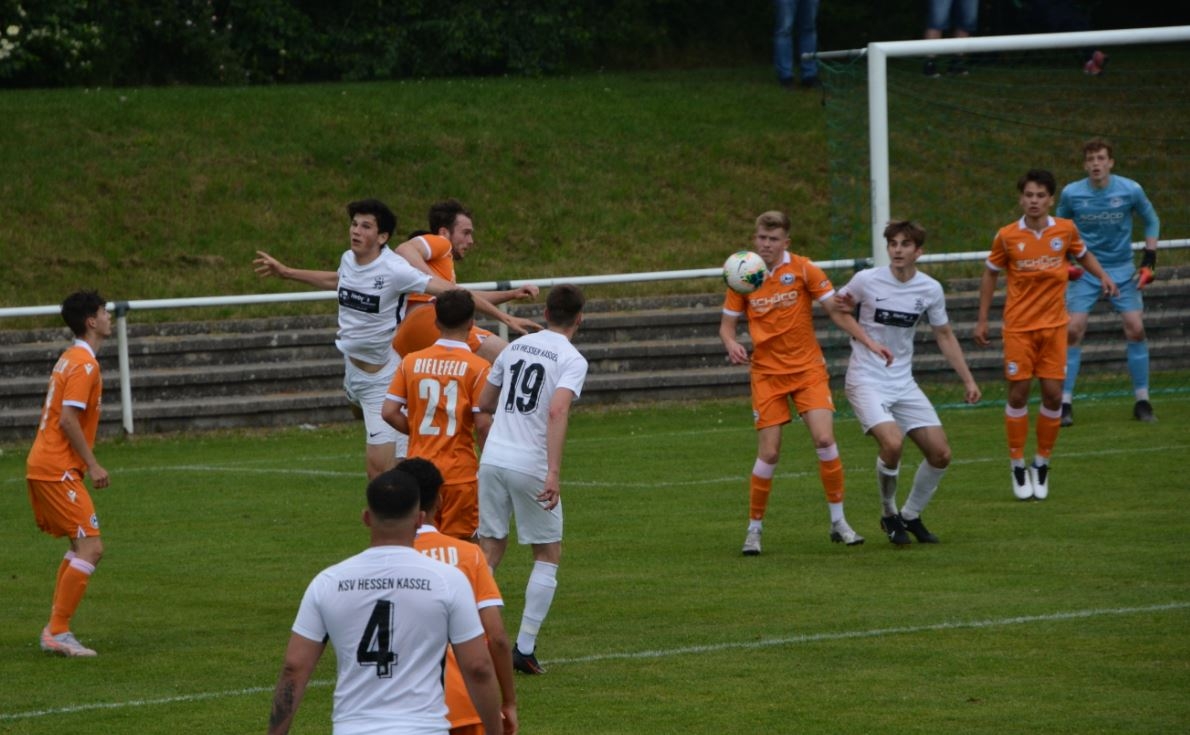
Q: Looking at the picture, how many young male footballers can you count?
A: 11